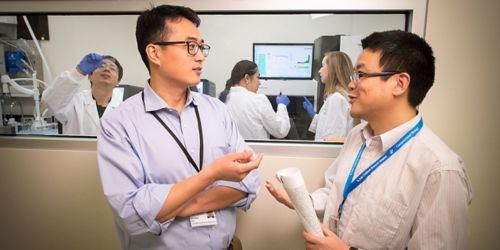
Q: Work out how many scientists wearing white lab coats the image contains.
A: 3